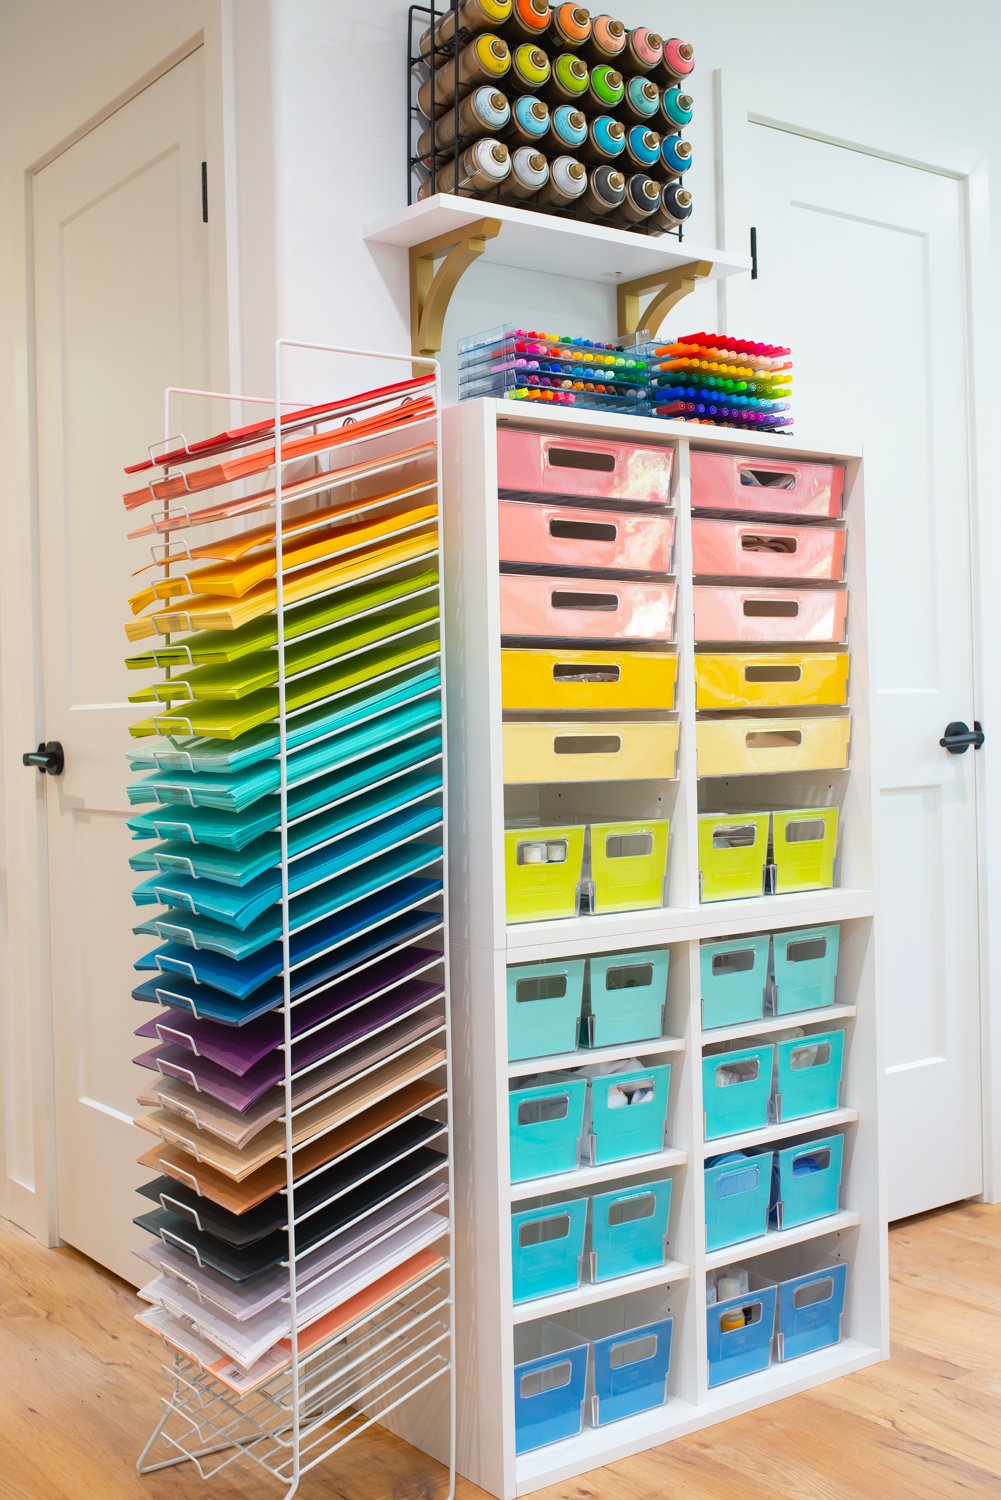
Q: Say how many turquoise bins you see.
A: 12